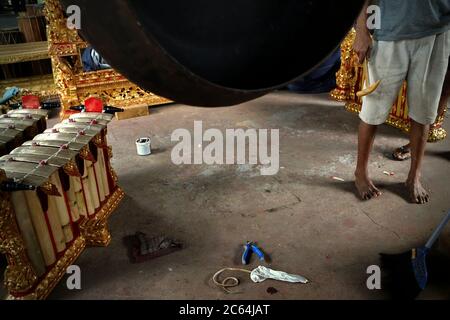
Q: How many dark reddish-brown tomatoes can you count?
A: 0